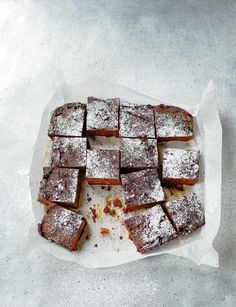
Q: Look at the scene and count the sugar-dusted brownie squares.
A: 13